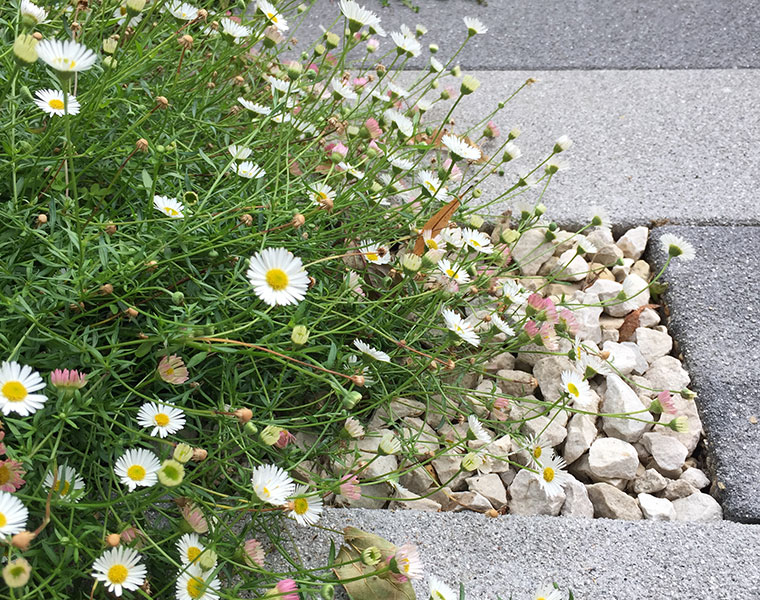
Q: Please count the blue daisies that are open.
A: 0